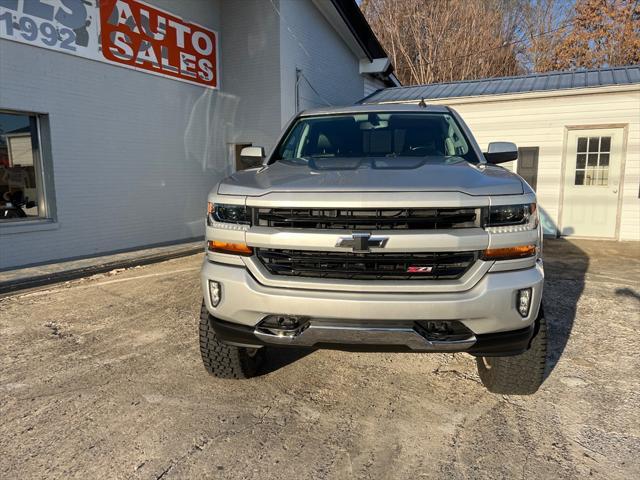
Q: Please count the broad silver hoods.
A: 1